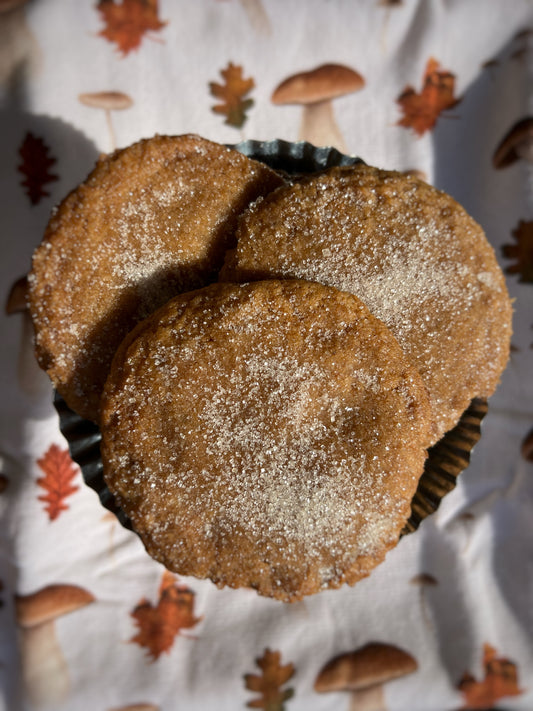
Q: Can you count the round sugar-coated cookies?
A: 3